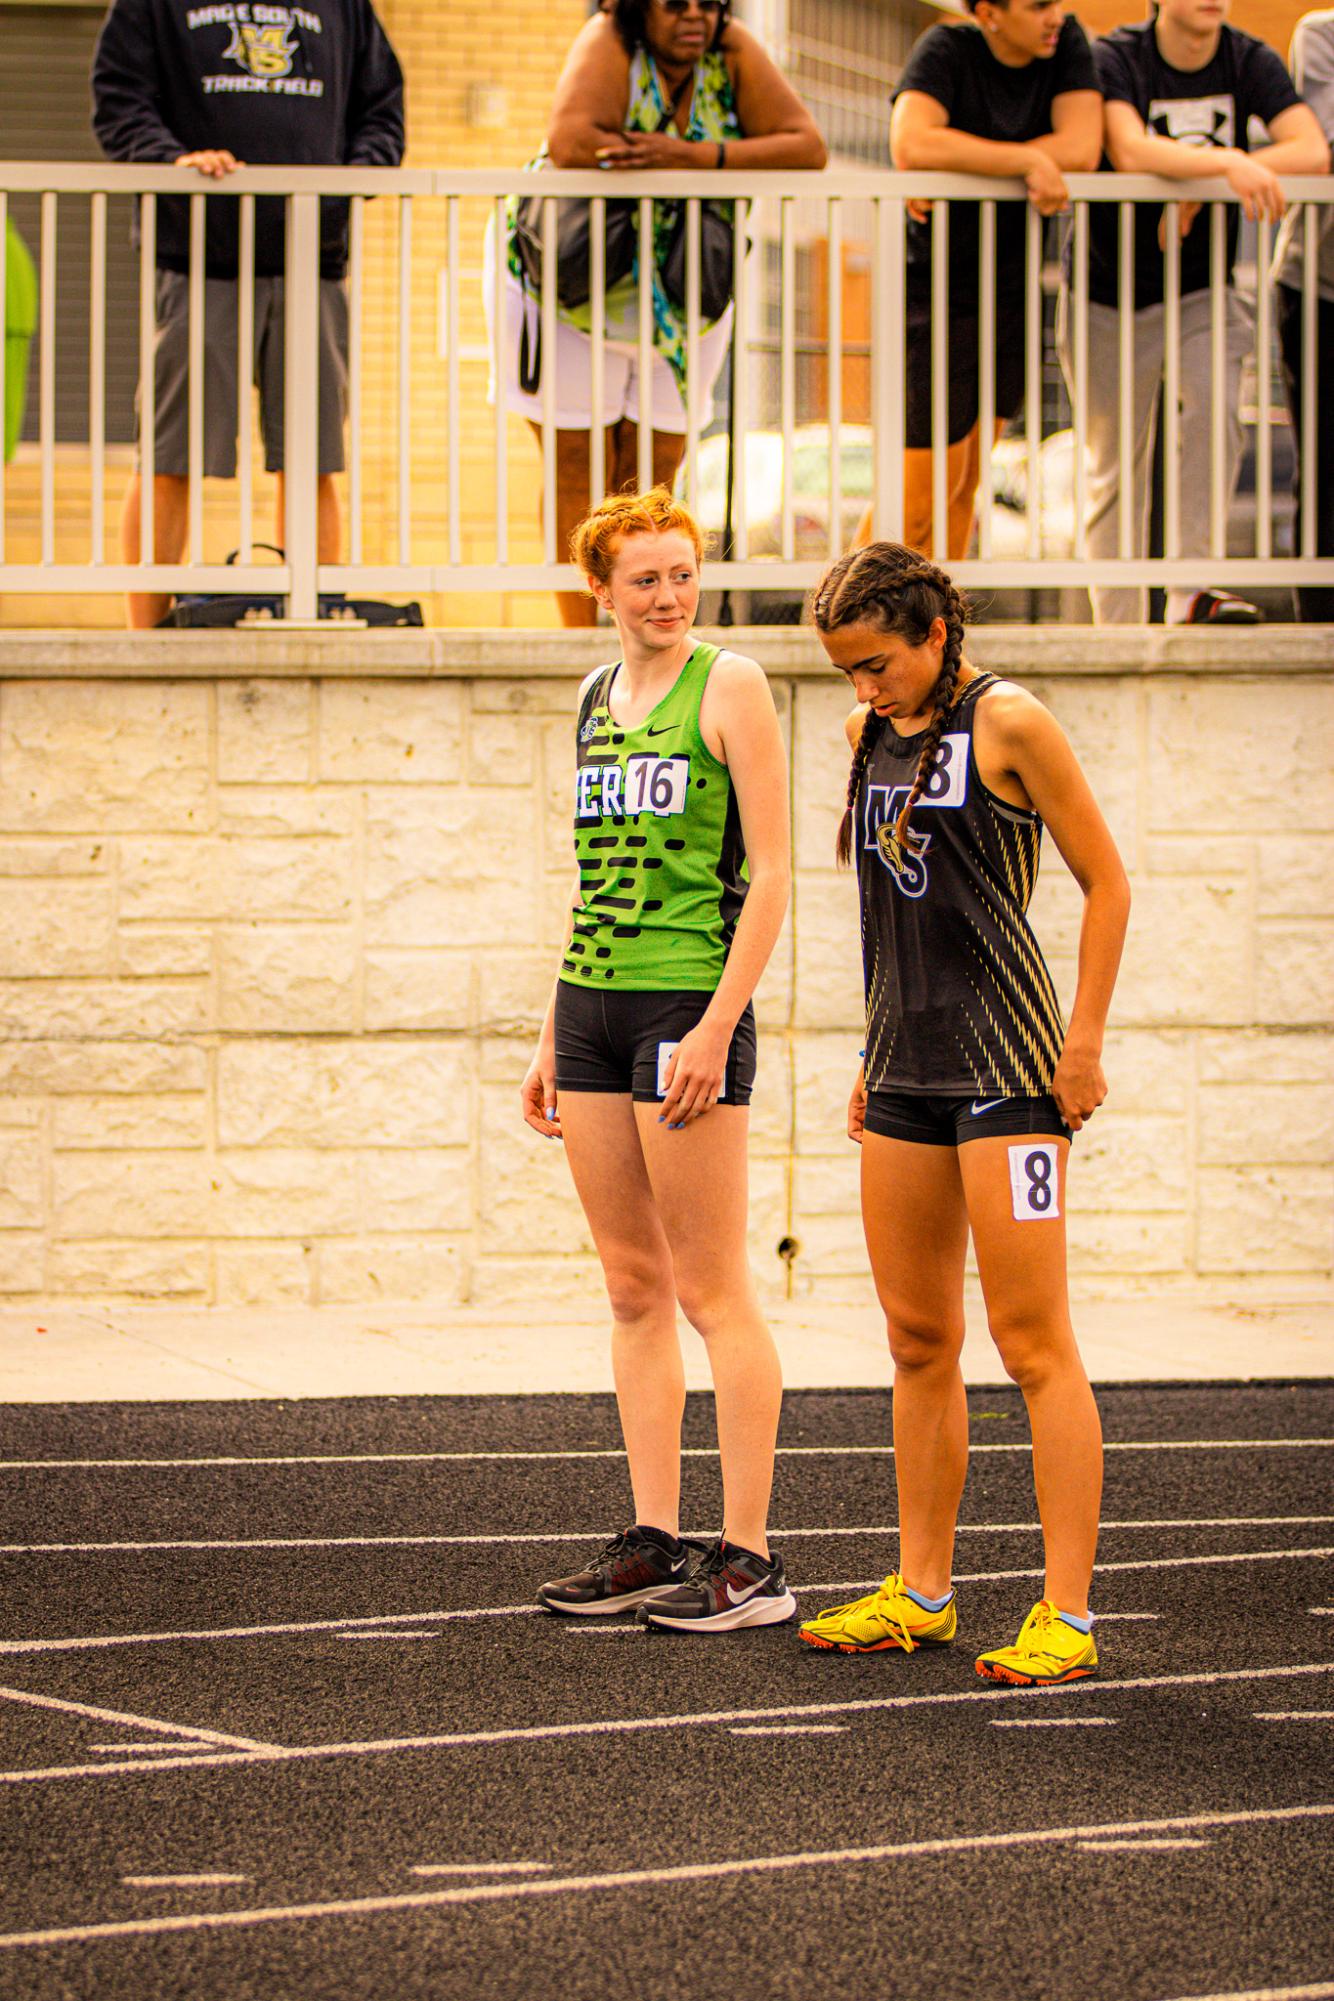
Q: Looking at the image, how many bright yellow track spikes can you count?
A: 2